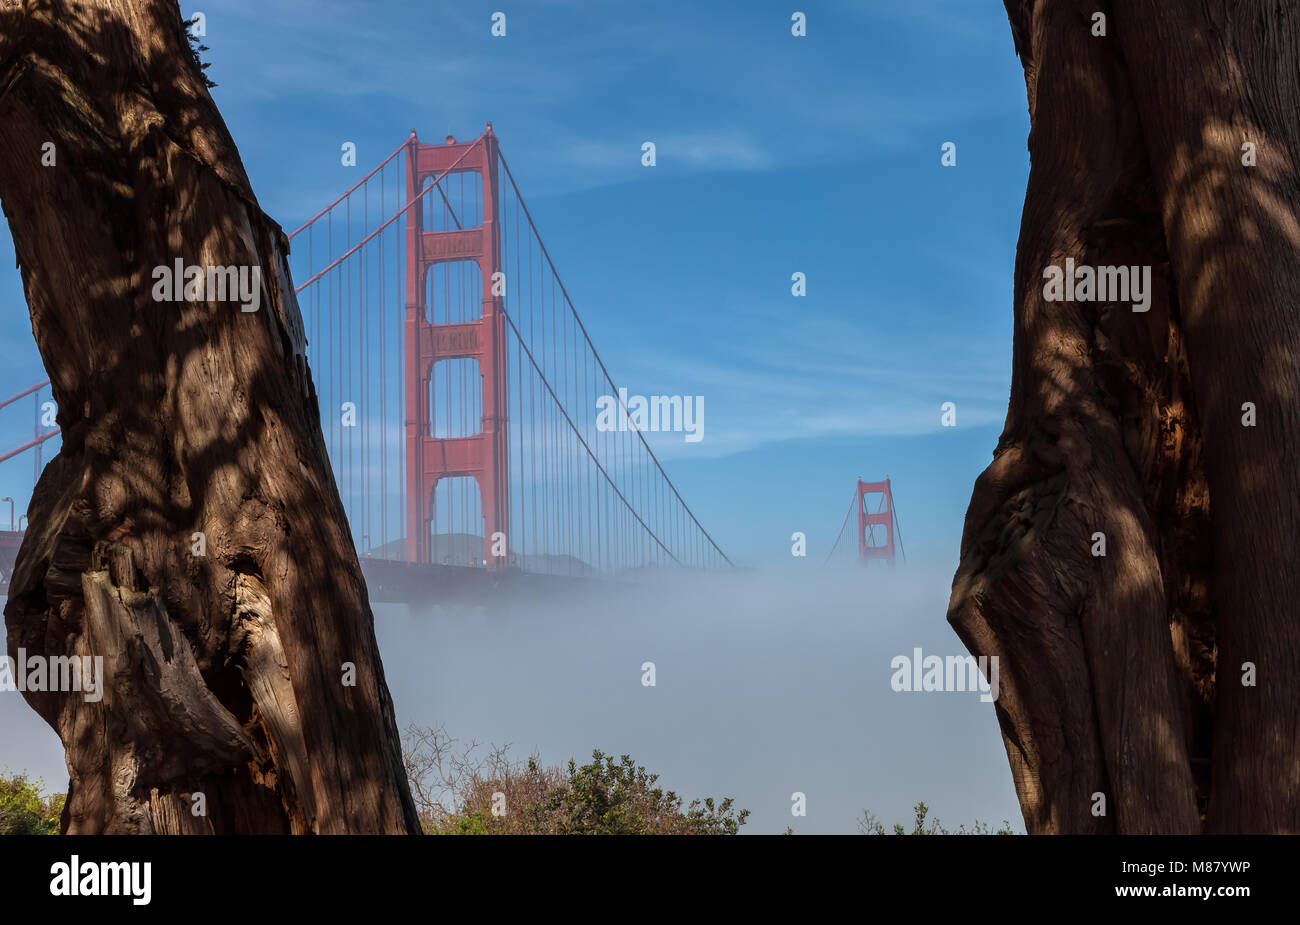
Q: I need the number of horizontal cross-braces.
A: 7